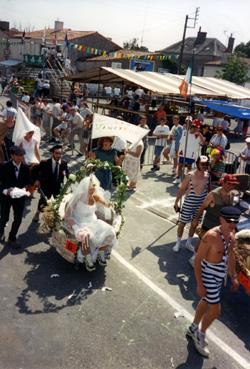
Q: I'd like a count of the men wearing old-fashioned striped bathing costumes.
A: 2